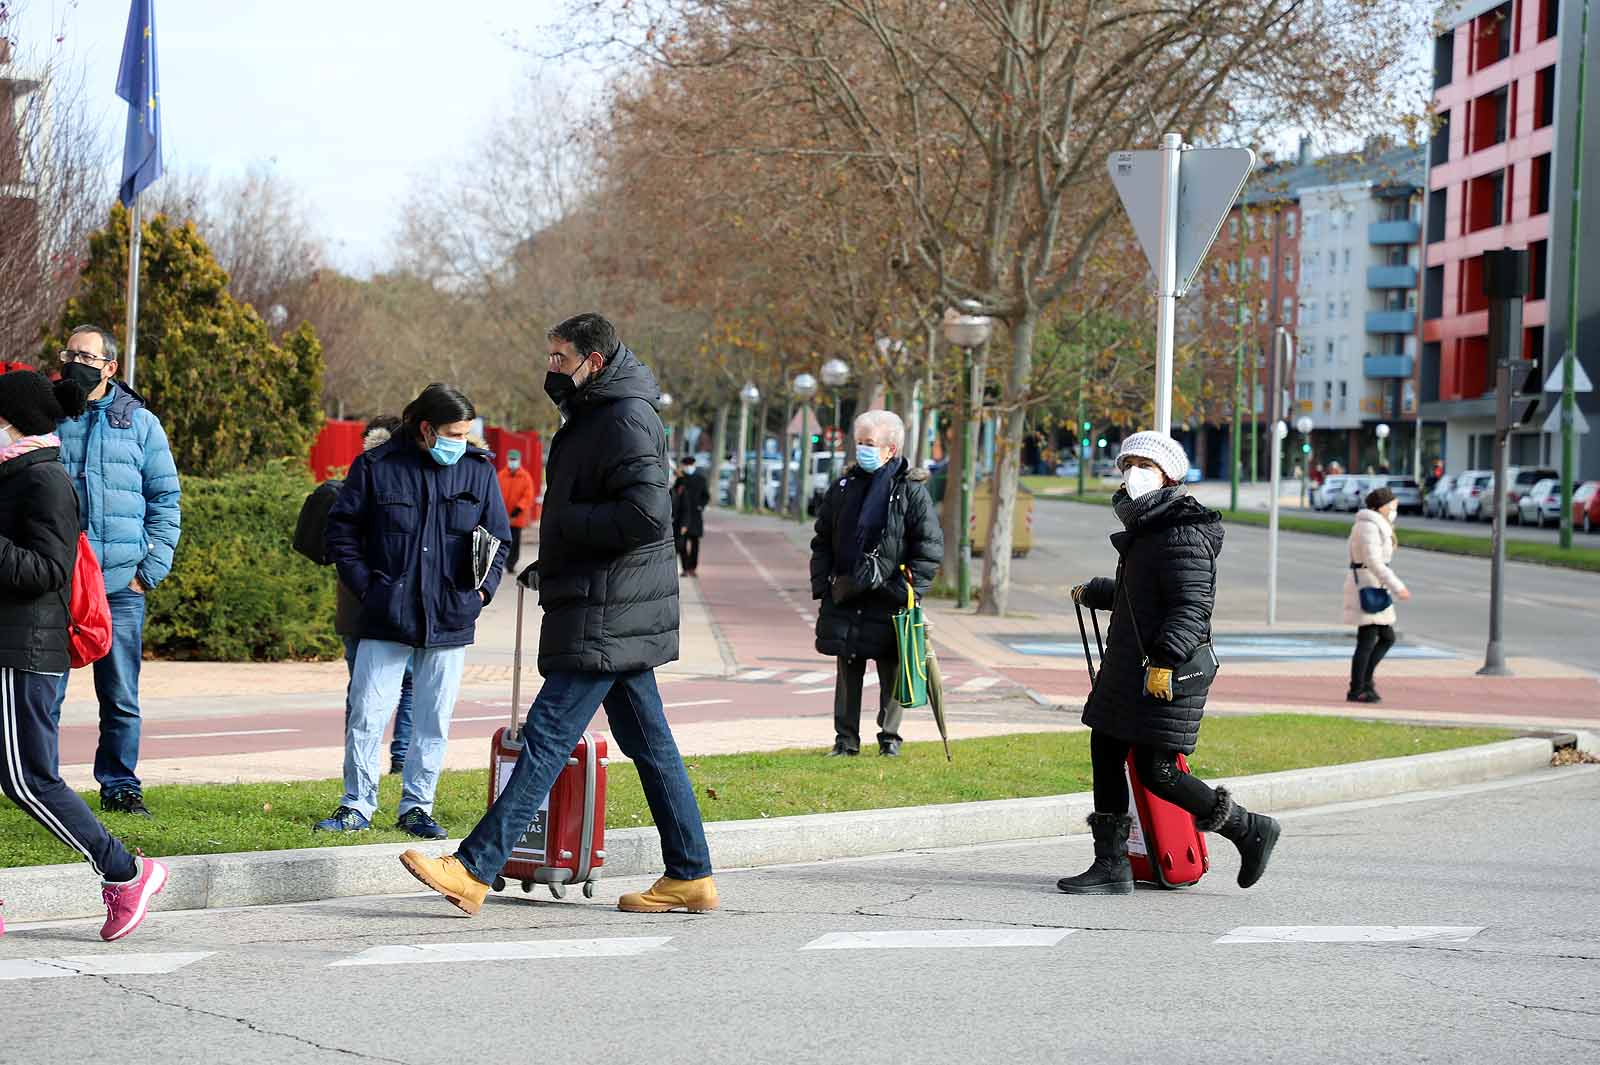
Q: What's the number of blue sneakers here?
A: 2